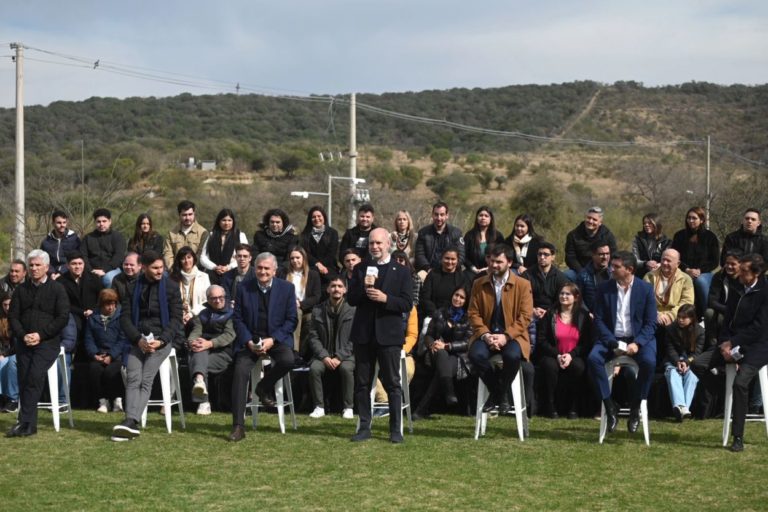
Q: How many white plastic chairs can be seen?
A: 7